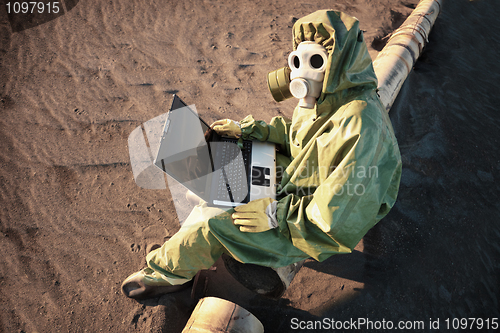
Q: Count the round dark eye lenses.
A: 2